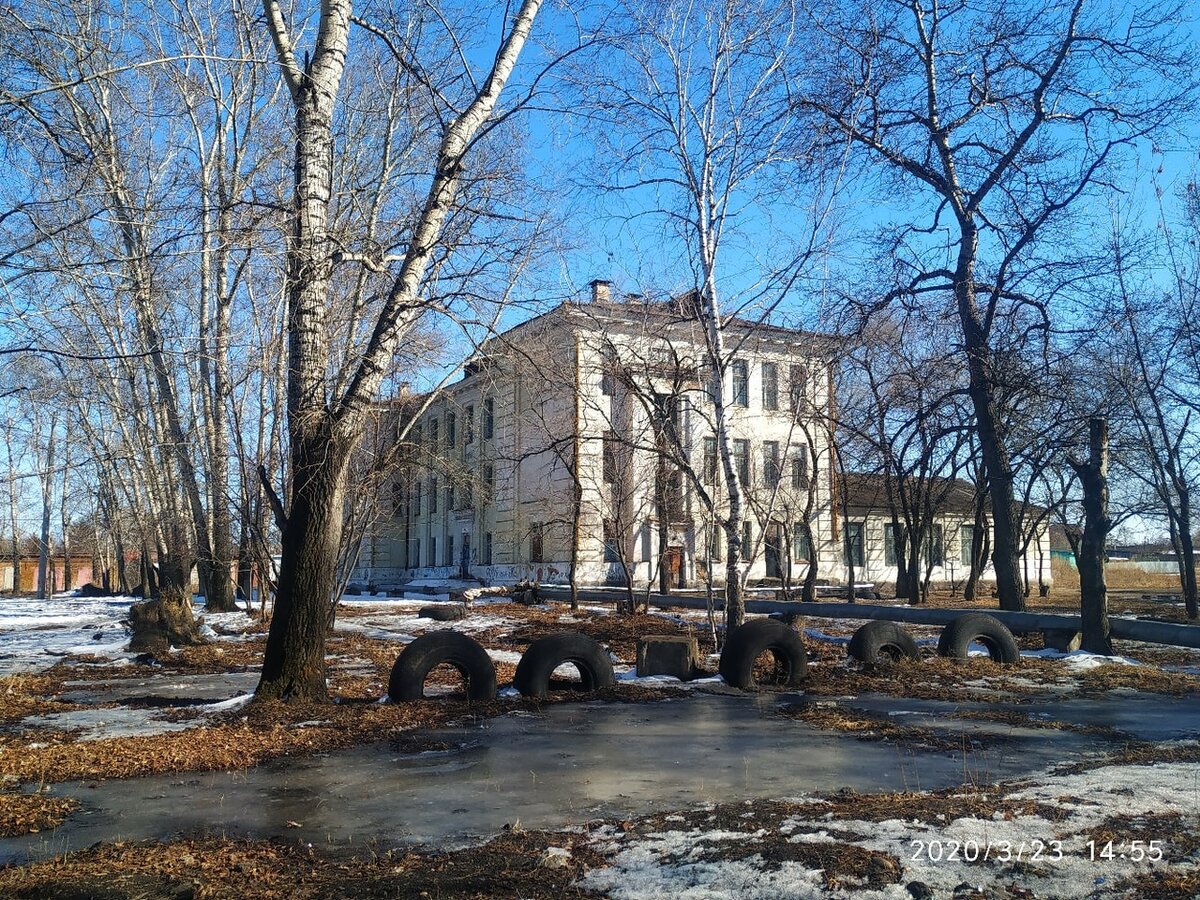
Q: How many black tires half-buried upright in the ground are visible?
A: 5